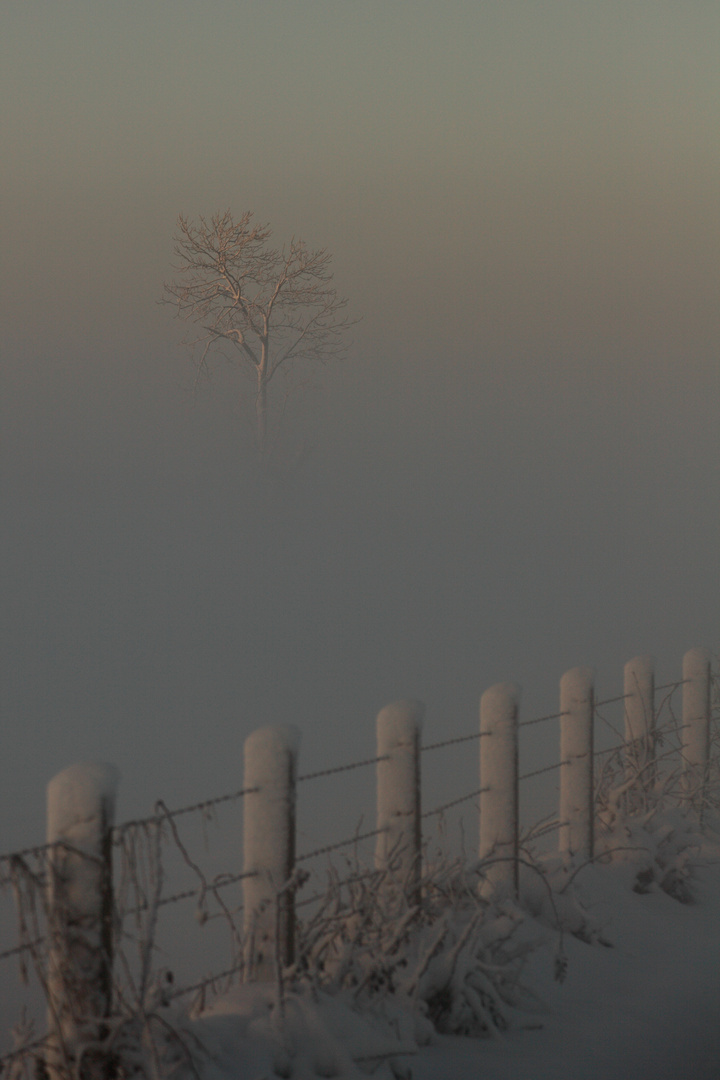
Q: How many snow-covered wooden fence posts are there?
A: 7